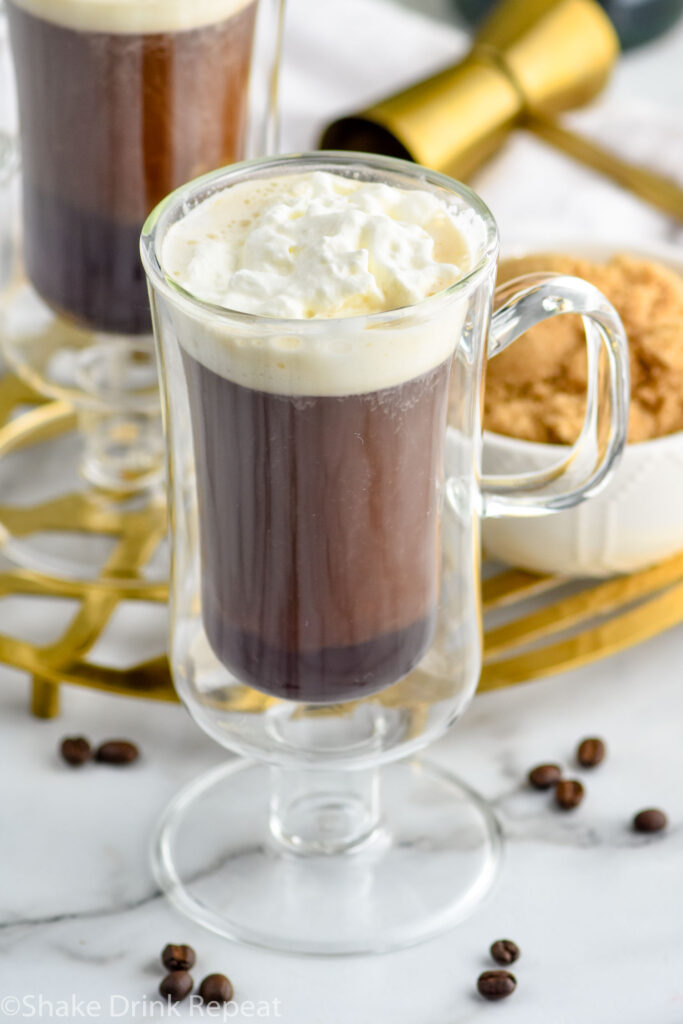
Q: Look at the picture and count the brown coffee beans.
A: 11